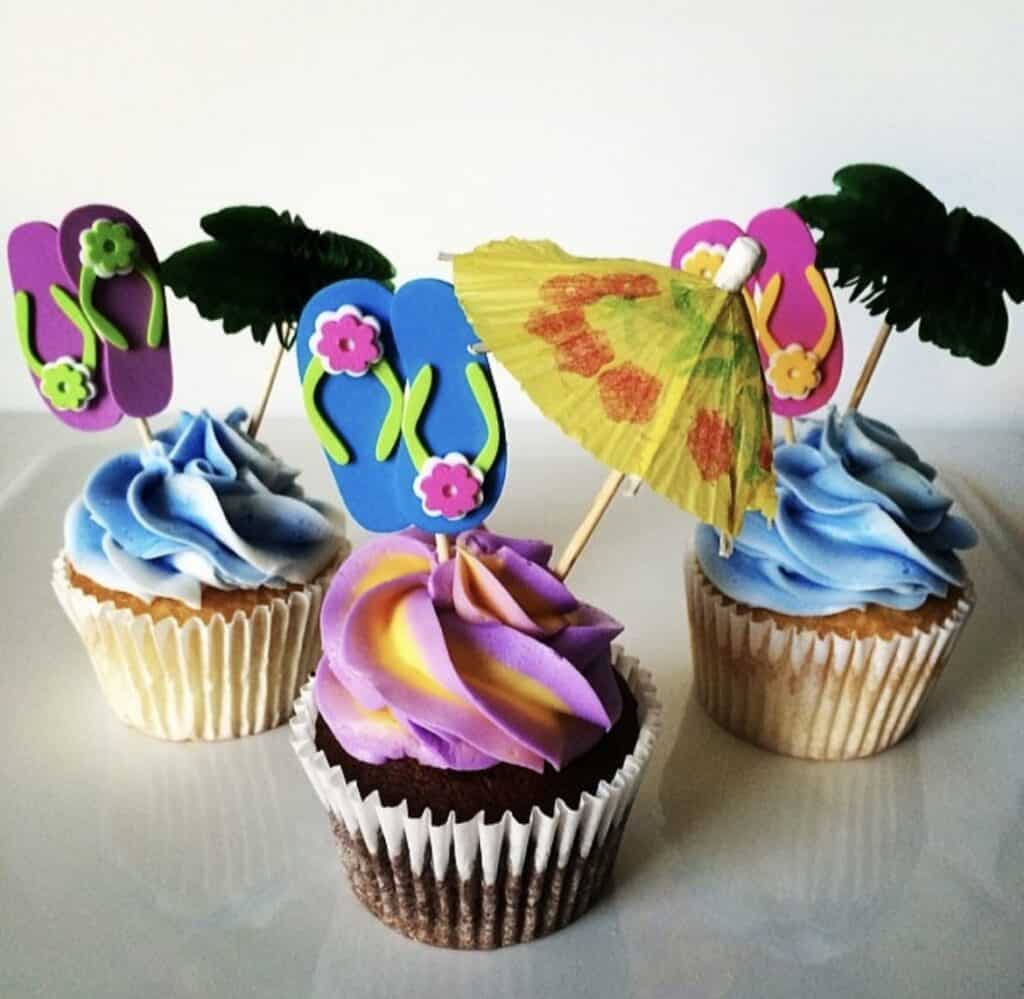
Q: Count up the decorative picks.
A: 6